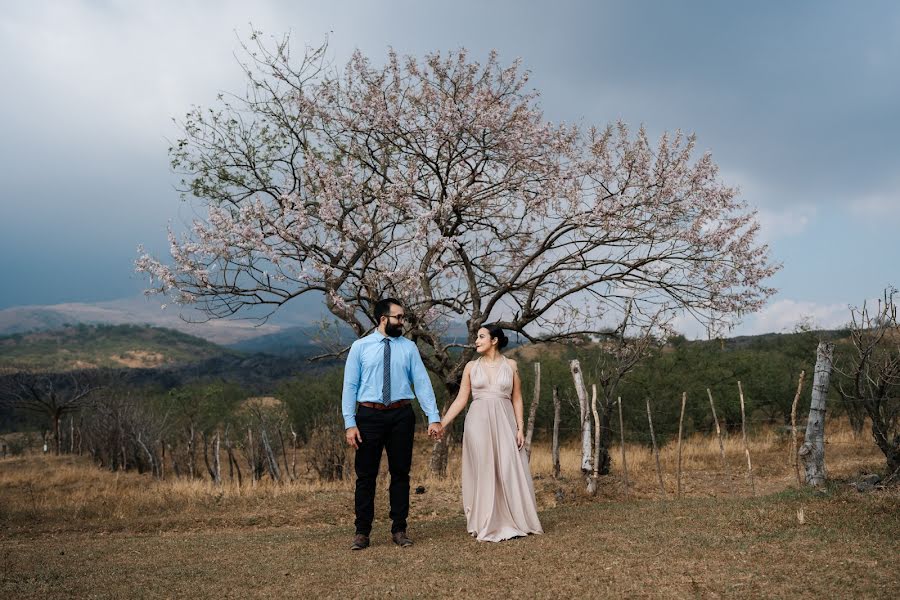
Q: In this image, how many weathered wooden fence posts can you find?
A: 11